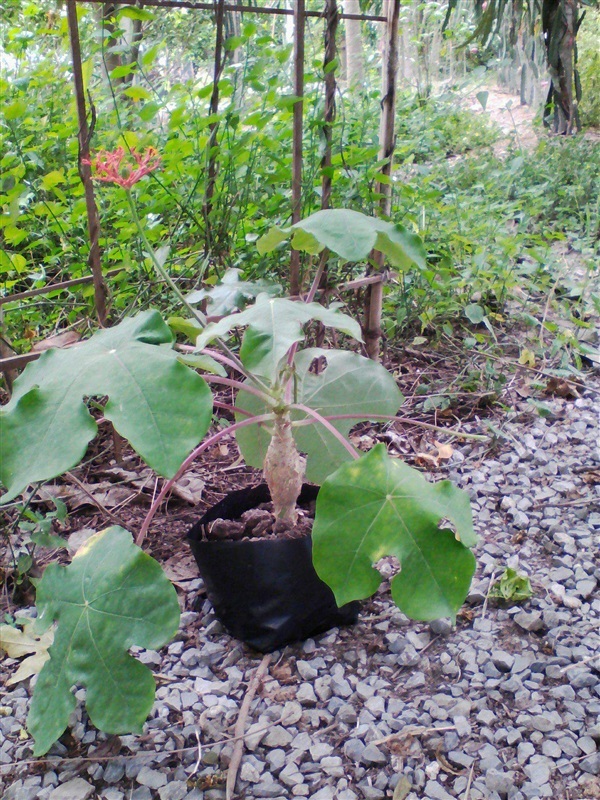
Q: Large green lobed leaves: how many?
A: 7